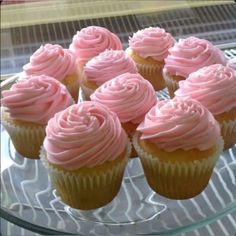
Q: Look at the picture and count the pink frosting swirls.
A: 10